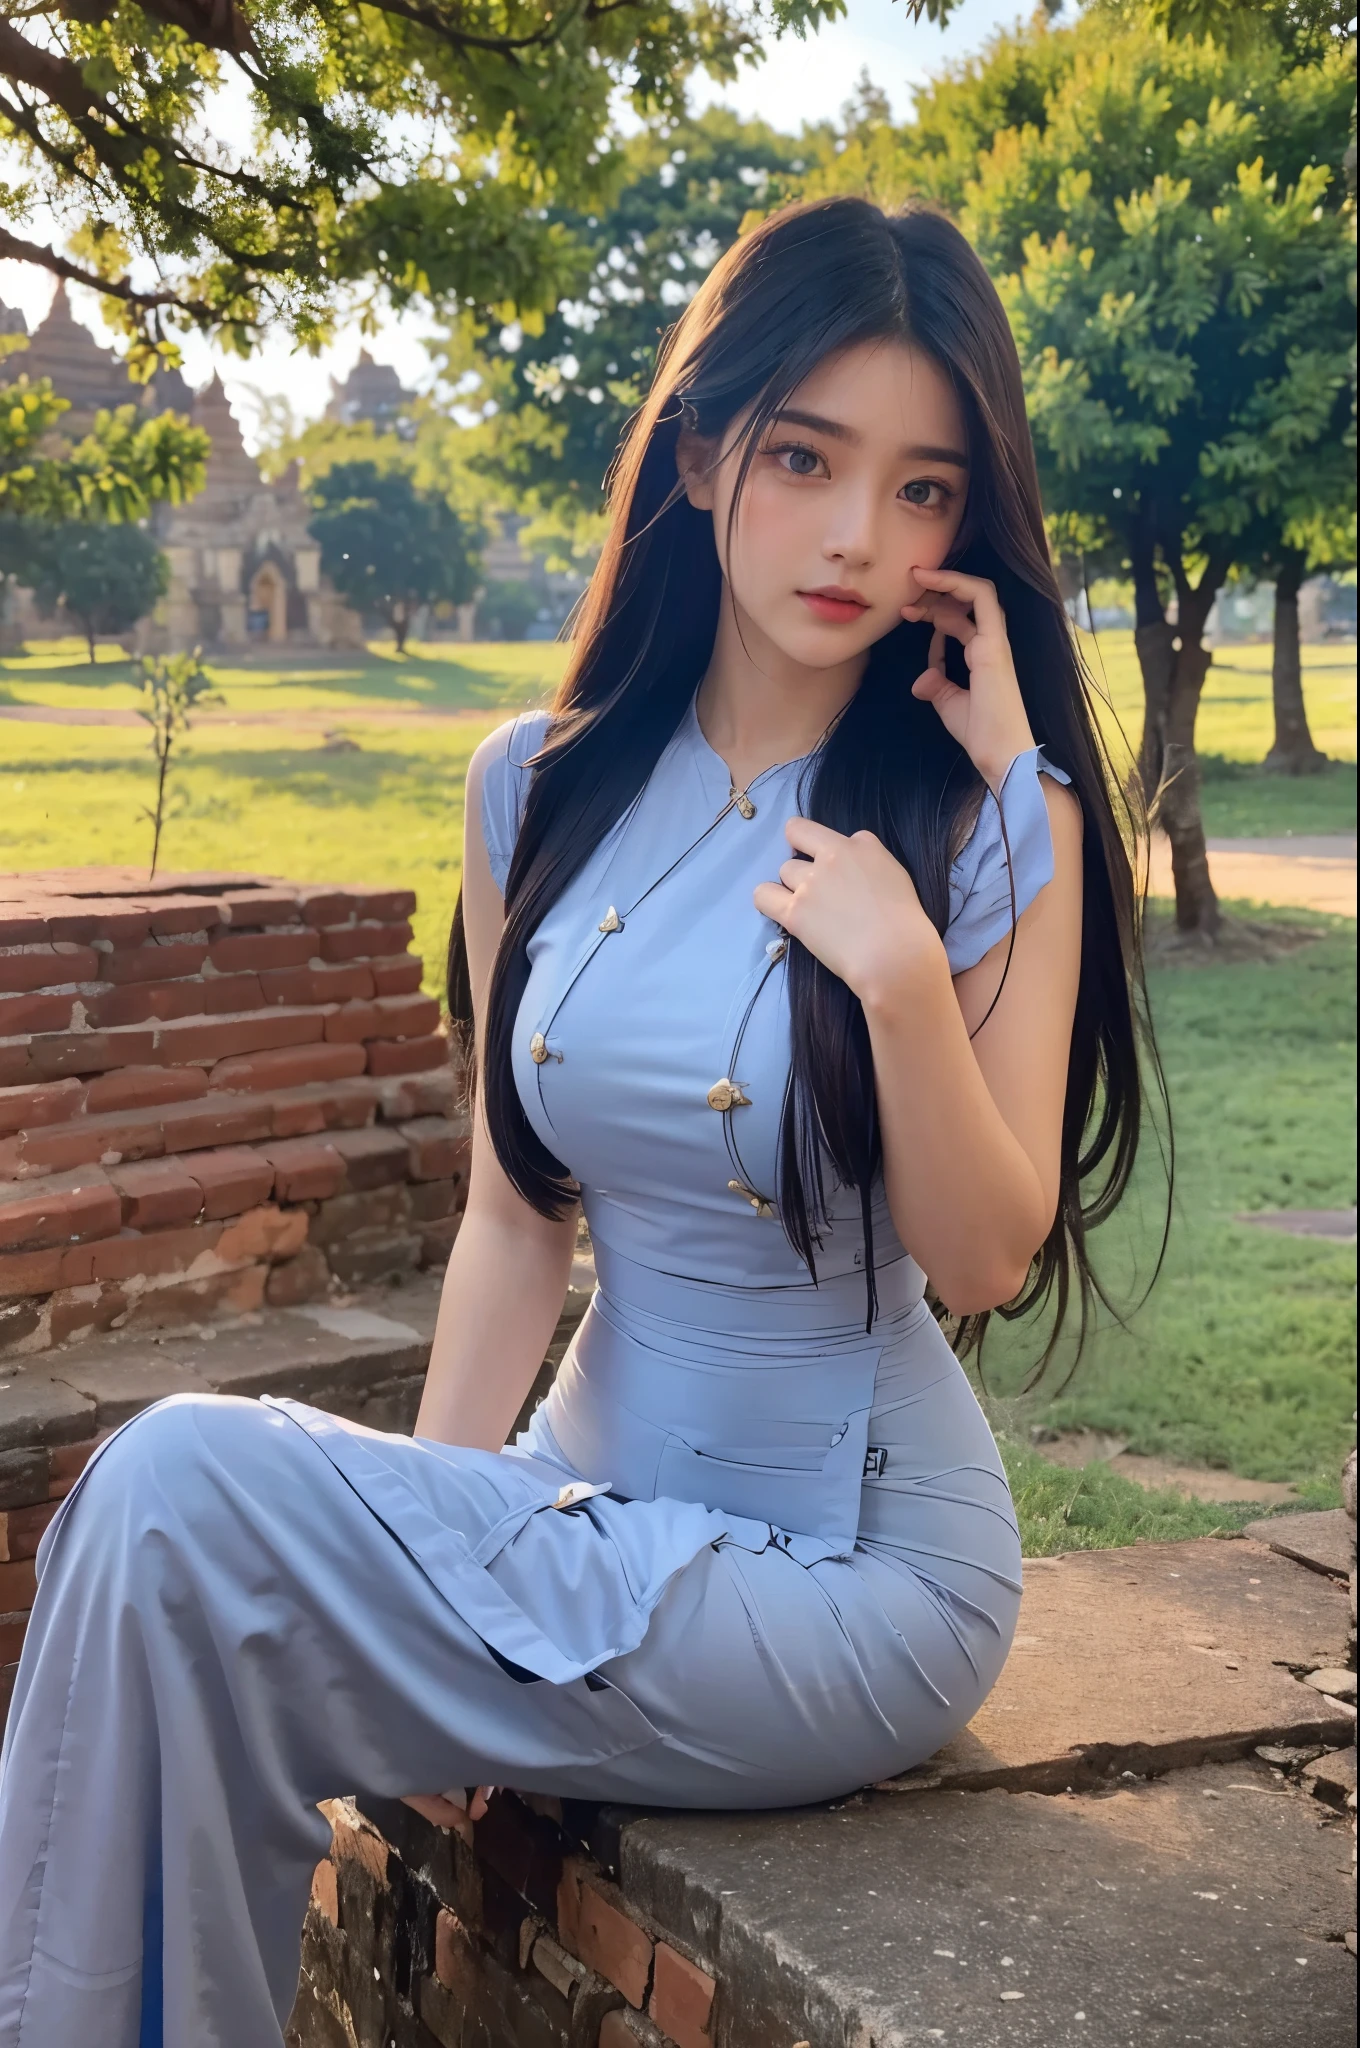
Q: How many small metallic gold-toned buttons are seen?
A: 6